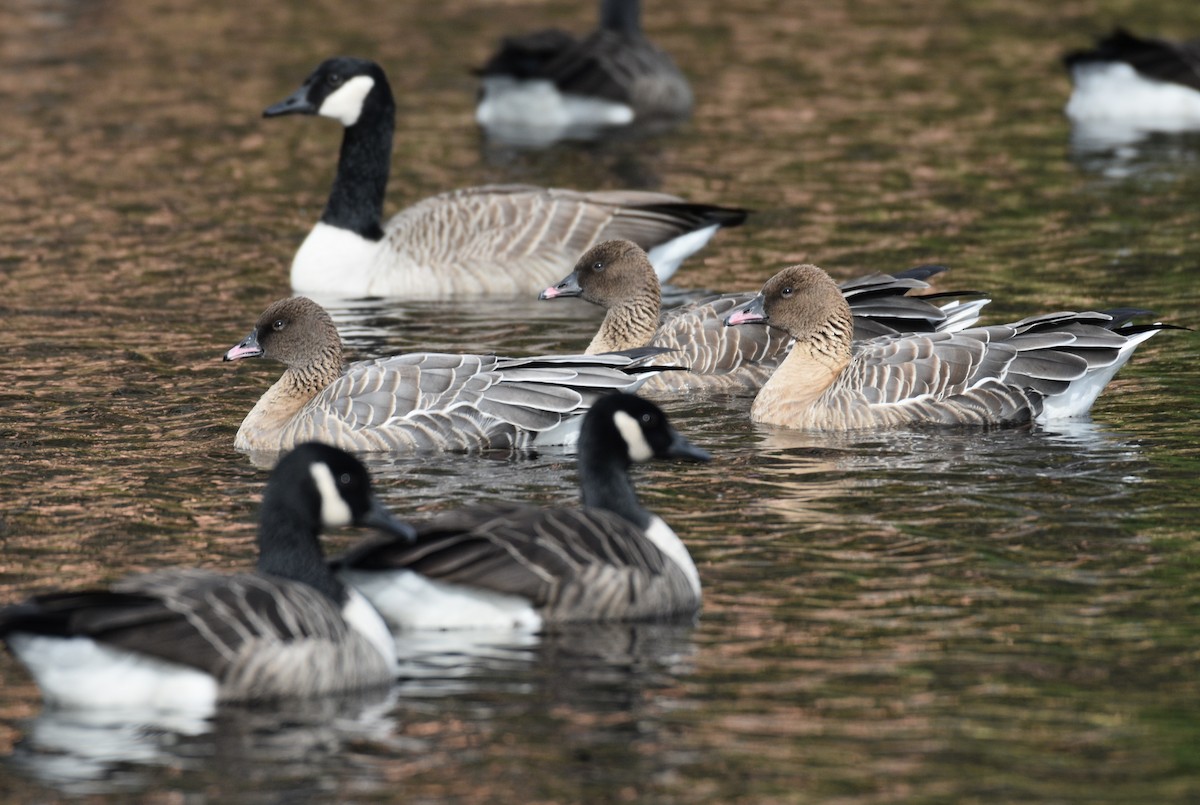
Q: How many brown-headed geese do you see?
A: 3